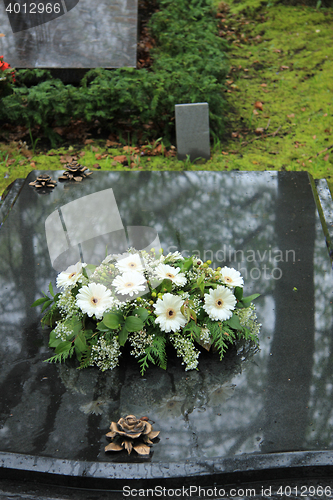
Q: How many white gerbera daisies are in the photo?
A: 8